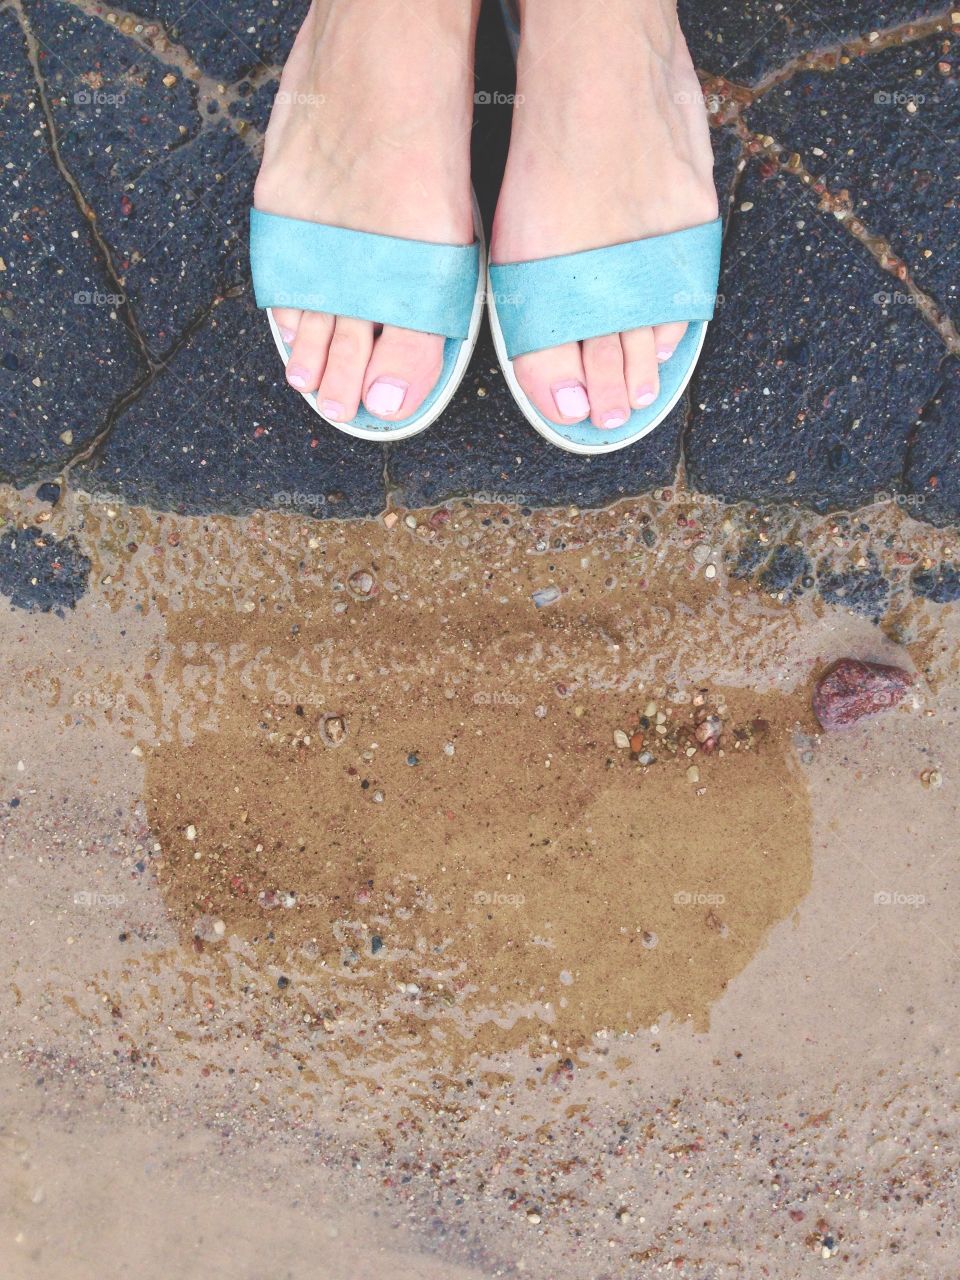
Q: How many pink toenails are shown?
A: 8